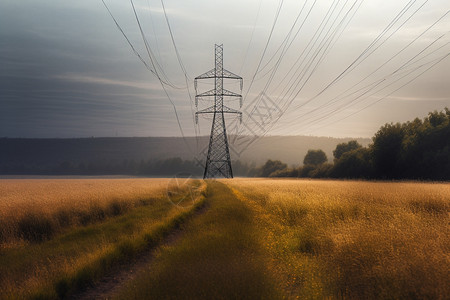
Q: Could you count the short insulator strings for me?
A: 6